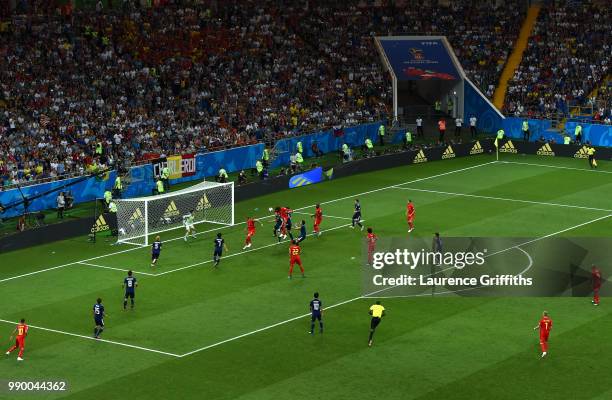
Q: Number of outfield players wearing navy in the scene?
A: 10